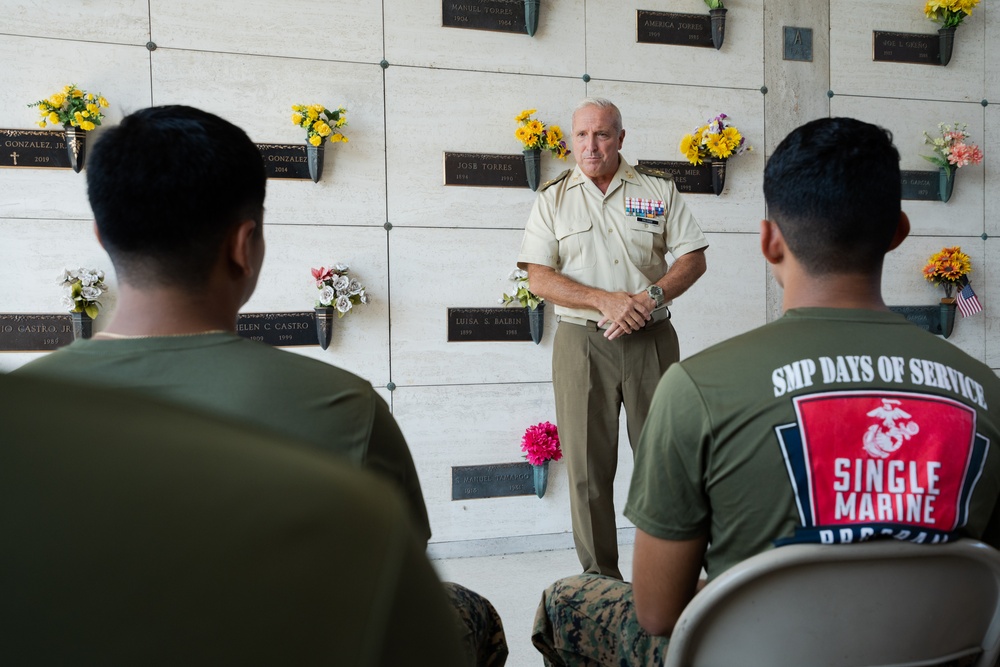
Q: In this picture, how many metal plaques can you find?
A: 14